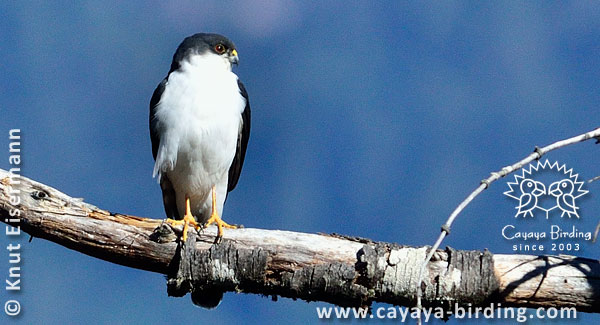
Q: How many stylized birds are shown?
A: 2